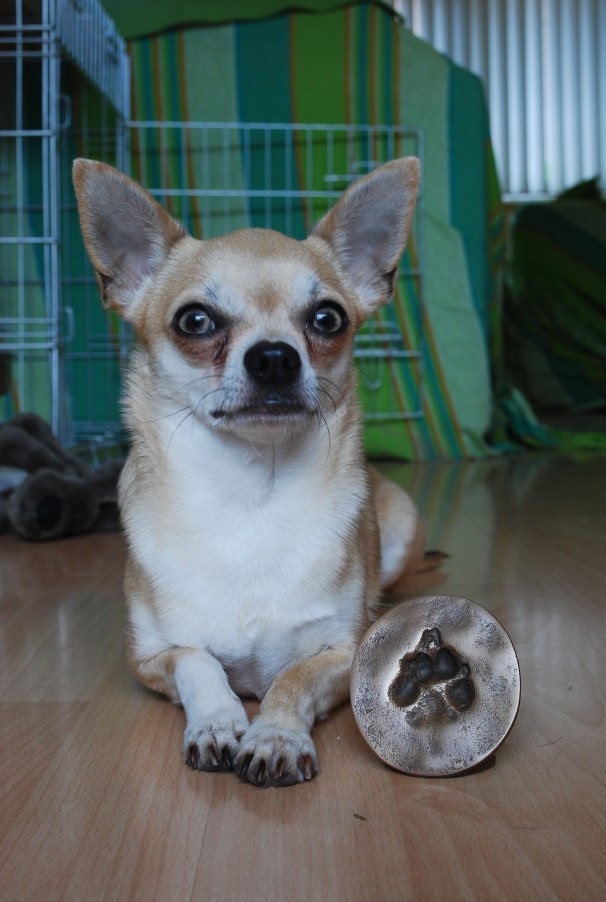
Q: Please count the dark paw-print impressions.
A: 1